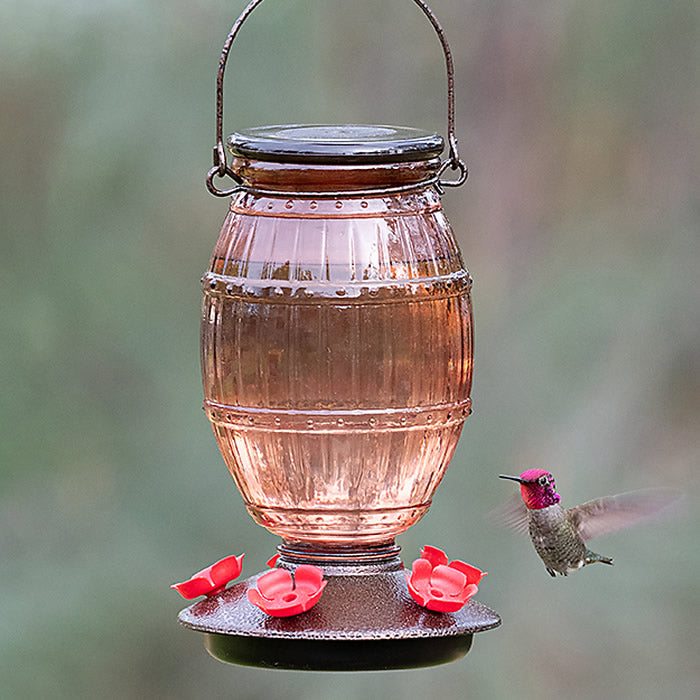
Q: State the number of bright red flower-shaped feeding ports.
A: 5